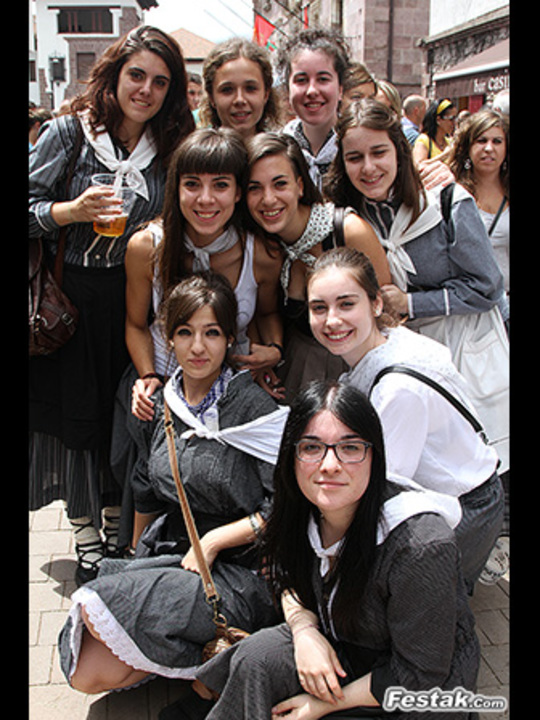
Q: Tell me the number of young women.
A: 9